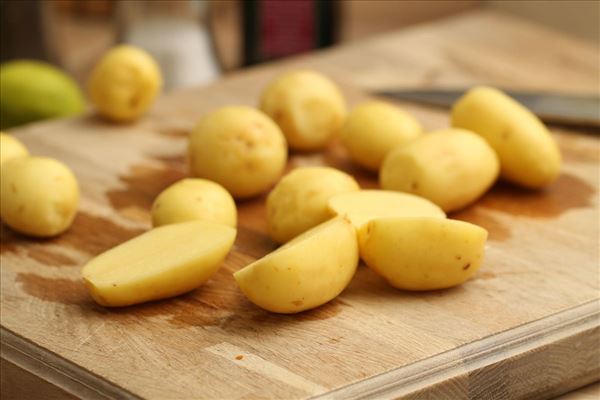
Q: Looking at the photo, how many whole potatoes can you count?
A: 10